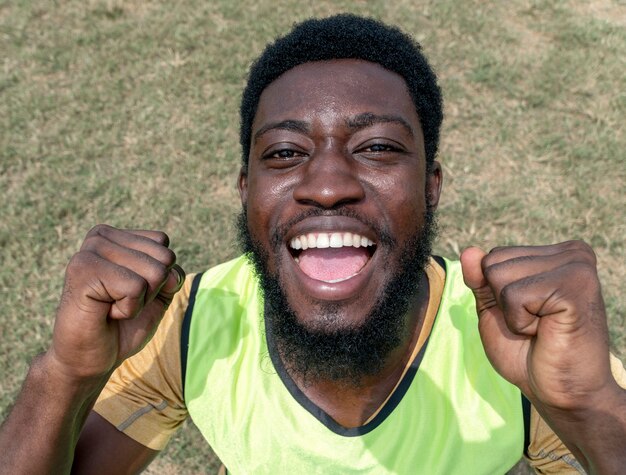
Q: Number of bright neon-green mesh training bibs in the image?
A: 1